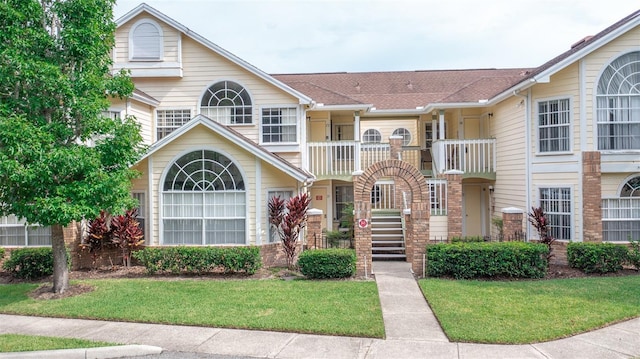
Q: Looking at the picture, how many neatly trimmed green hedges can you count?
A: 5